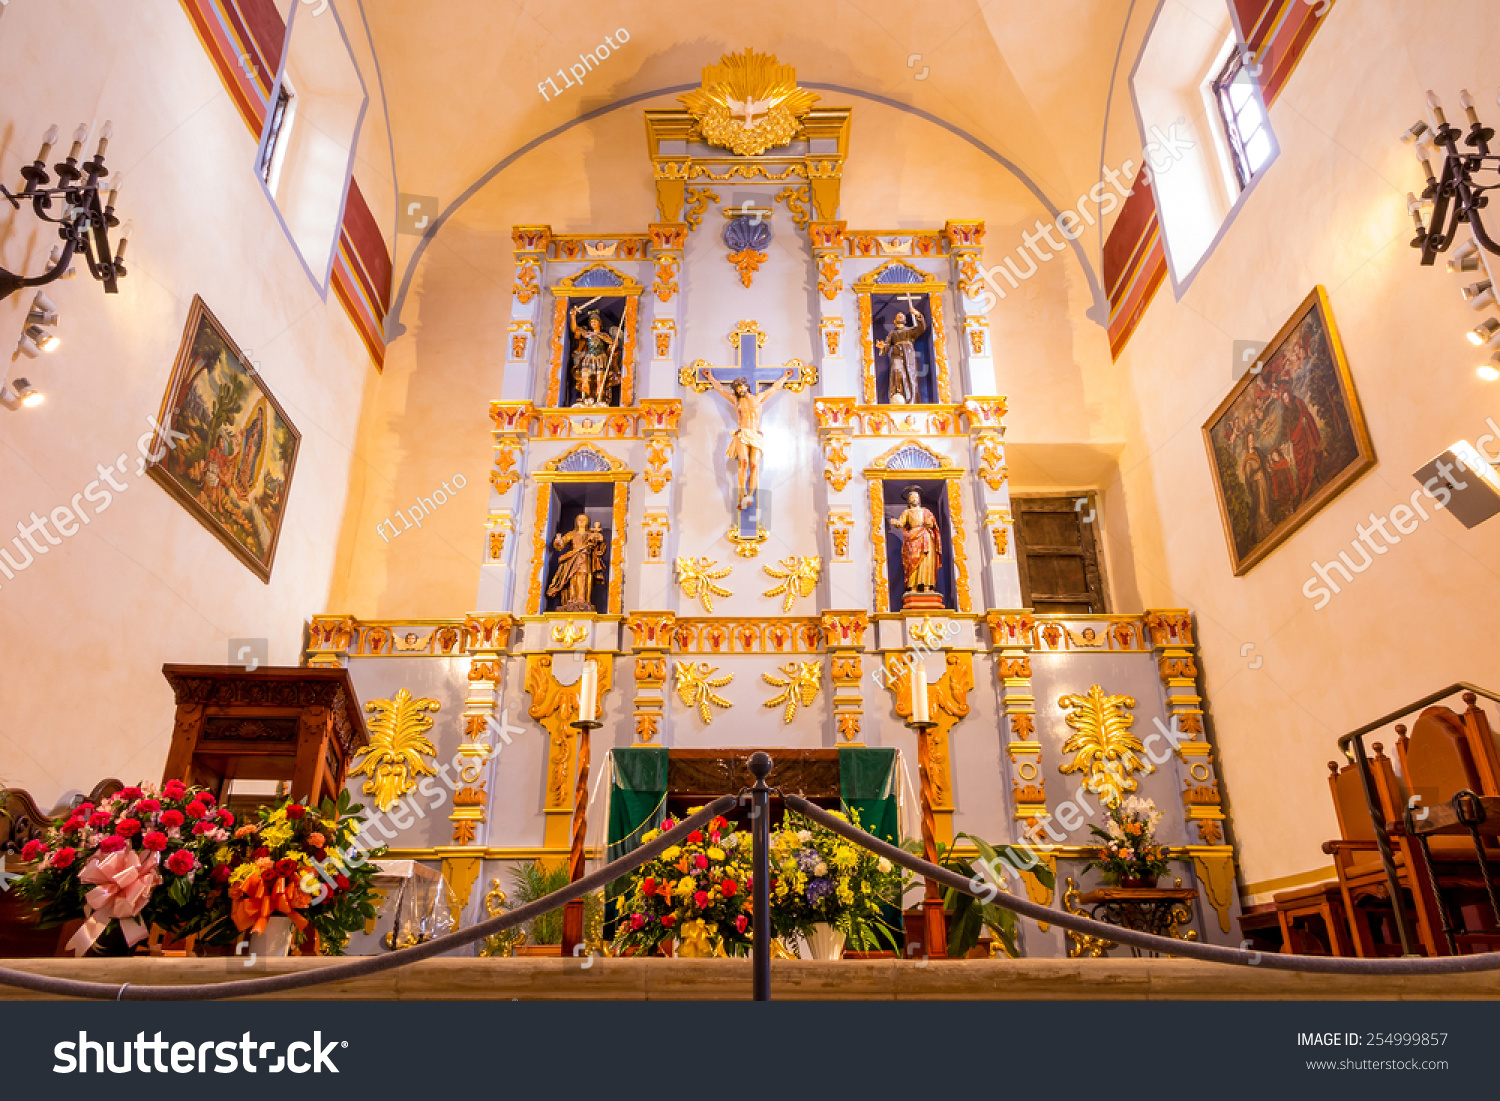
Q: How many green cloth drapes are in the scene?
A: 2